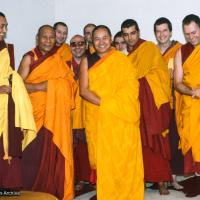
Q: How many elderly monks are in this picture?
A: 1